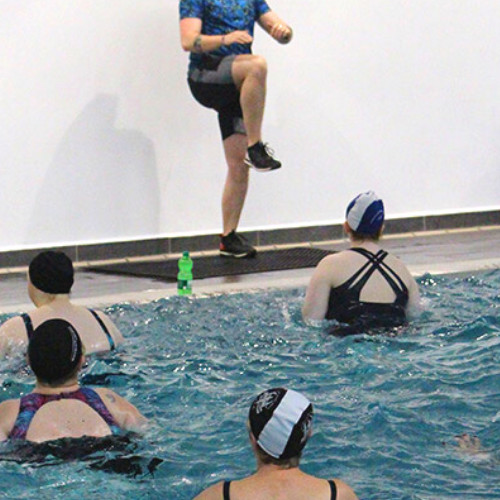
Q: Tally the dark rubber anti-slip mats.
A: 1